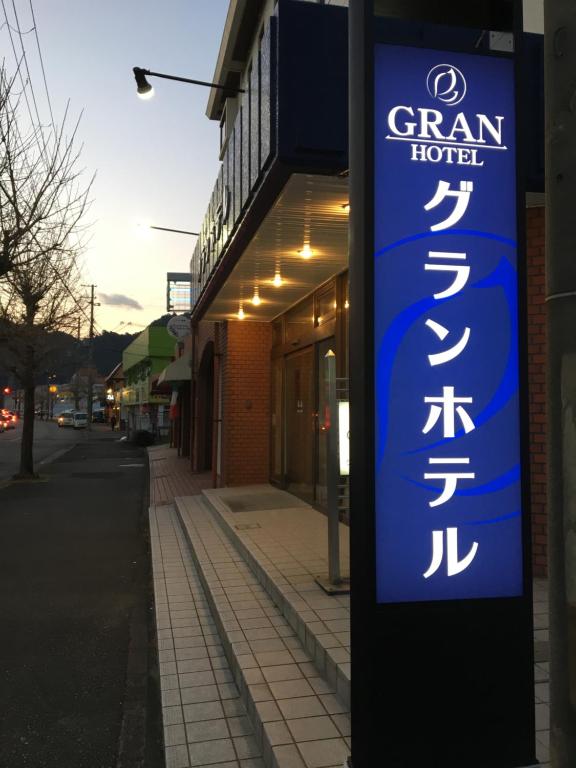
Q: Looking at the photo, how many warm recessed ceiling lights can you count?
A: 5